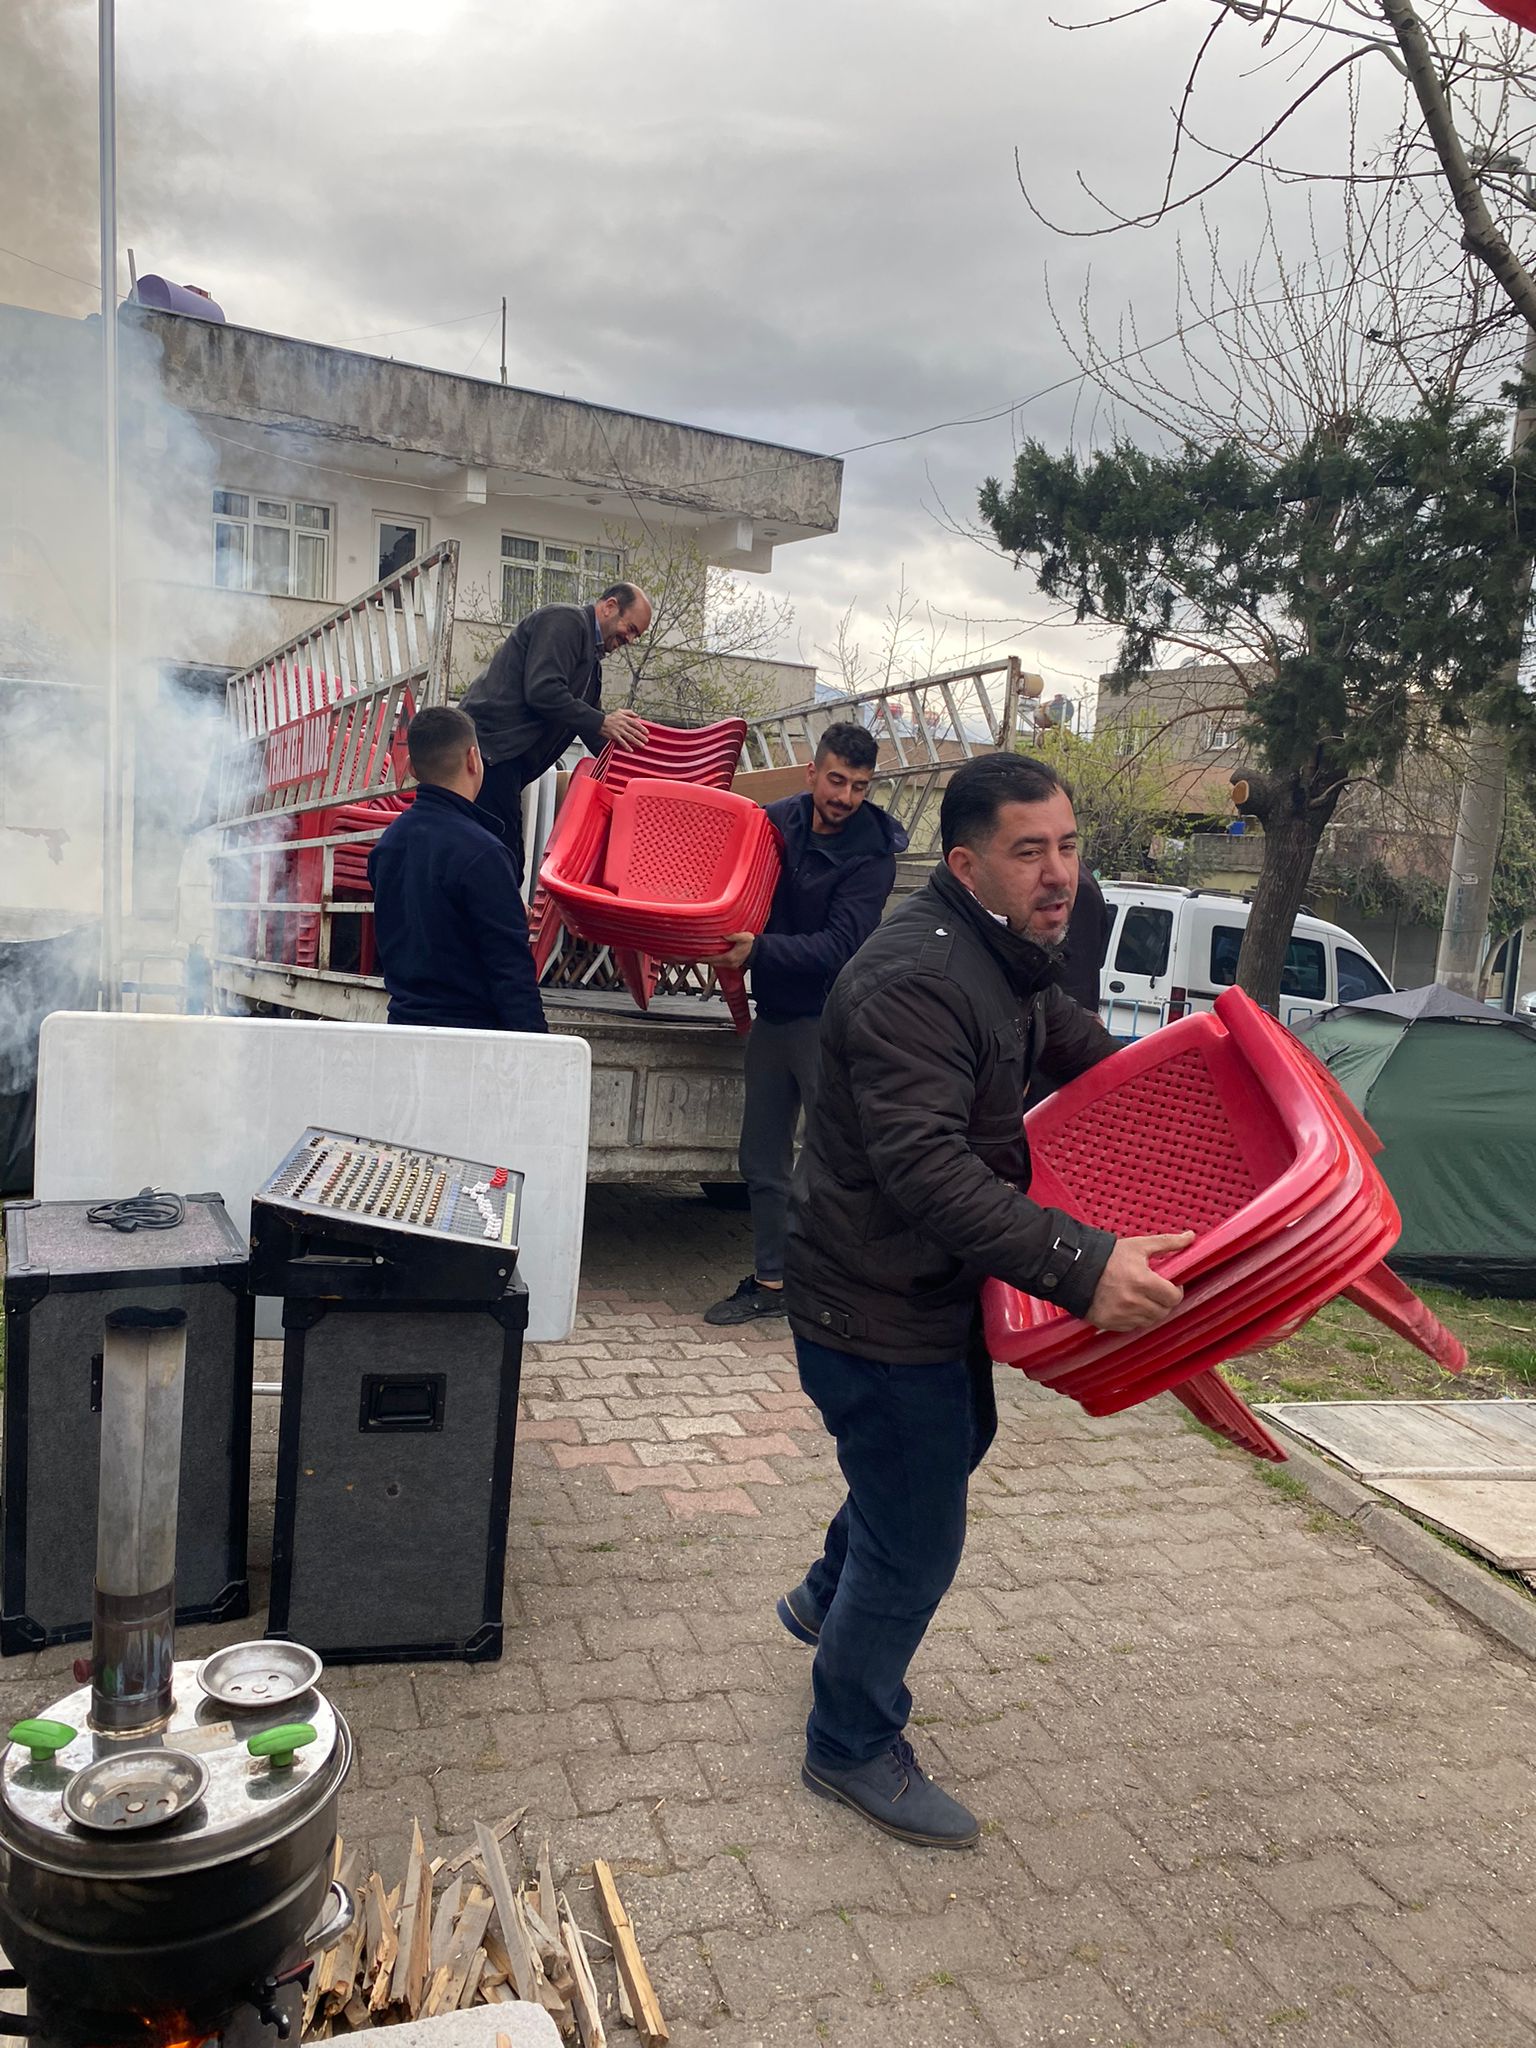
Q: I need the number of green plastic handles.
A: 2